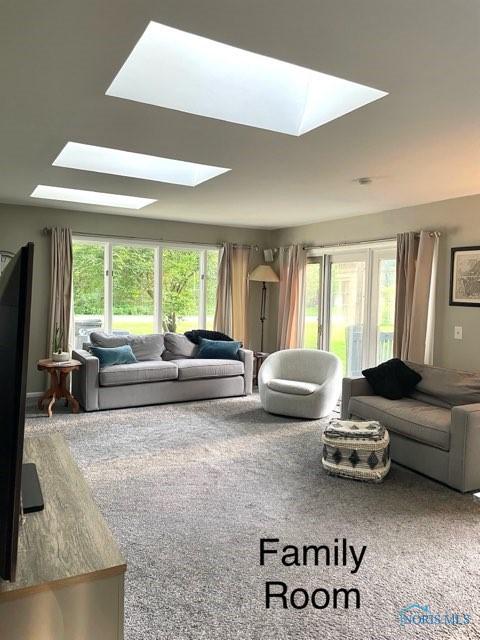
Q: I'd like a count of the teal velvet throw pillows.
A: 2